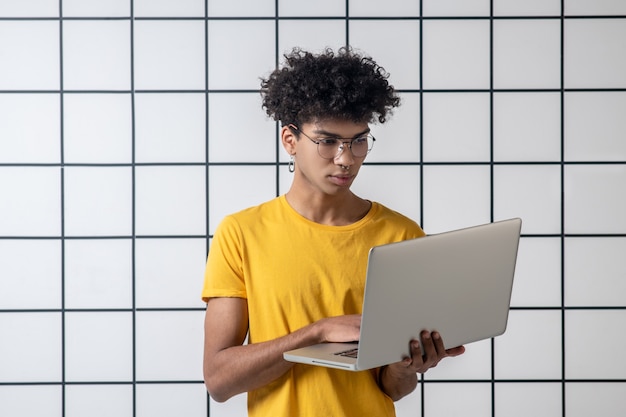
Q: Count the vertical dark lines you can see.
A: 8